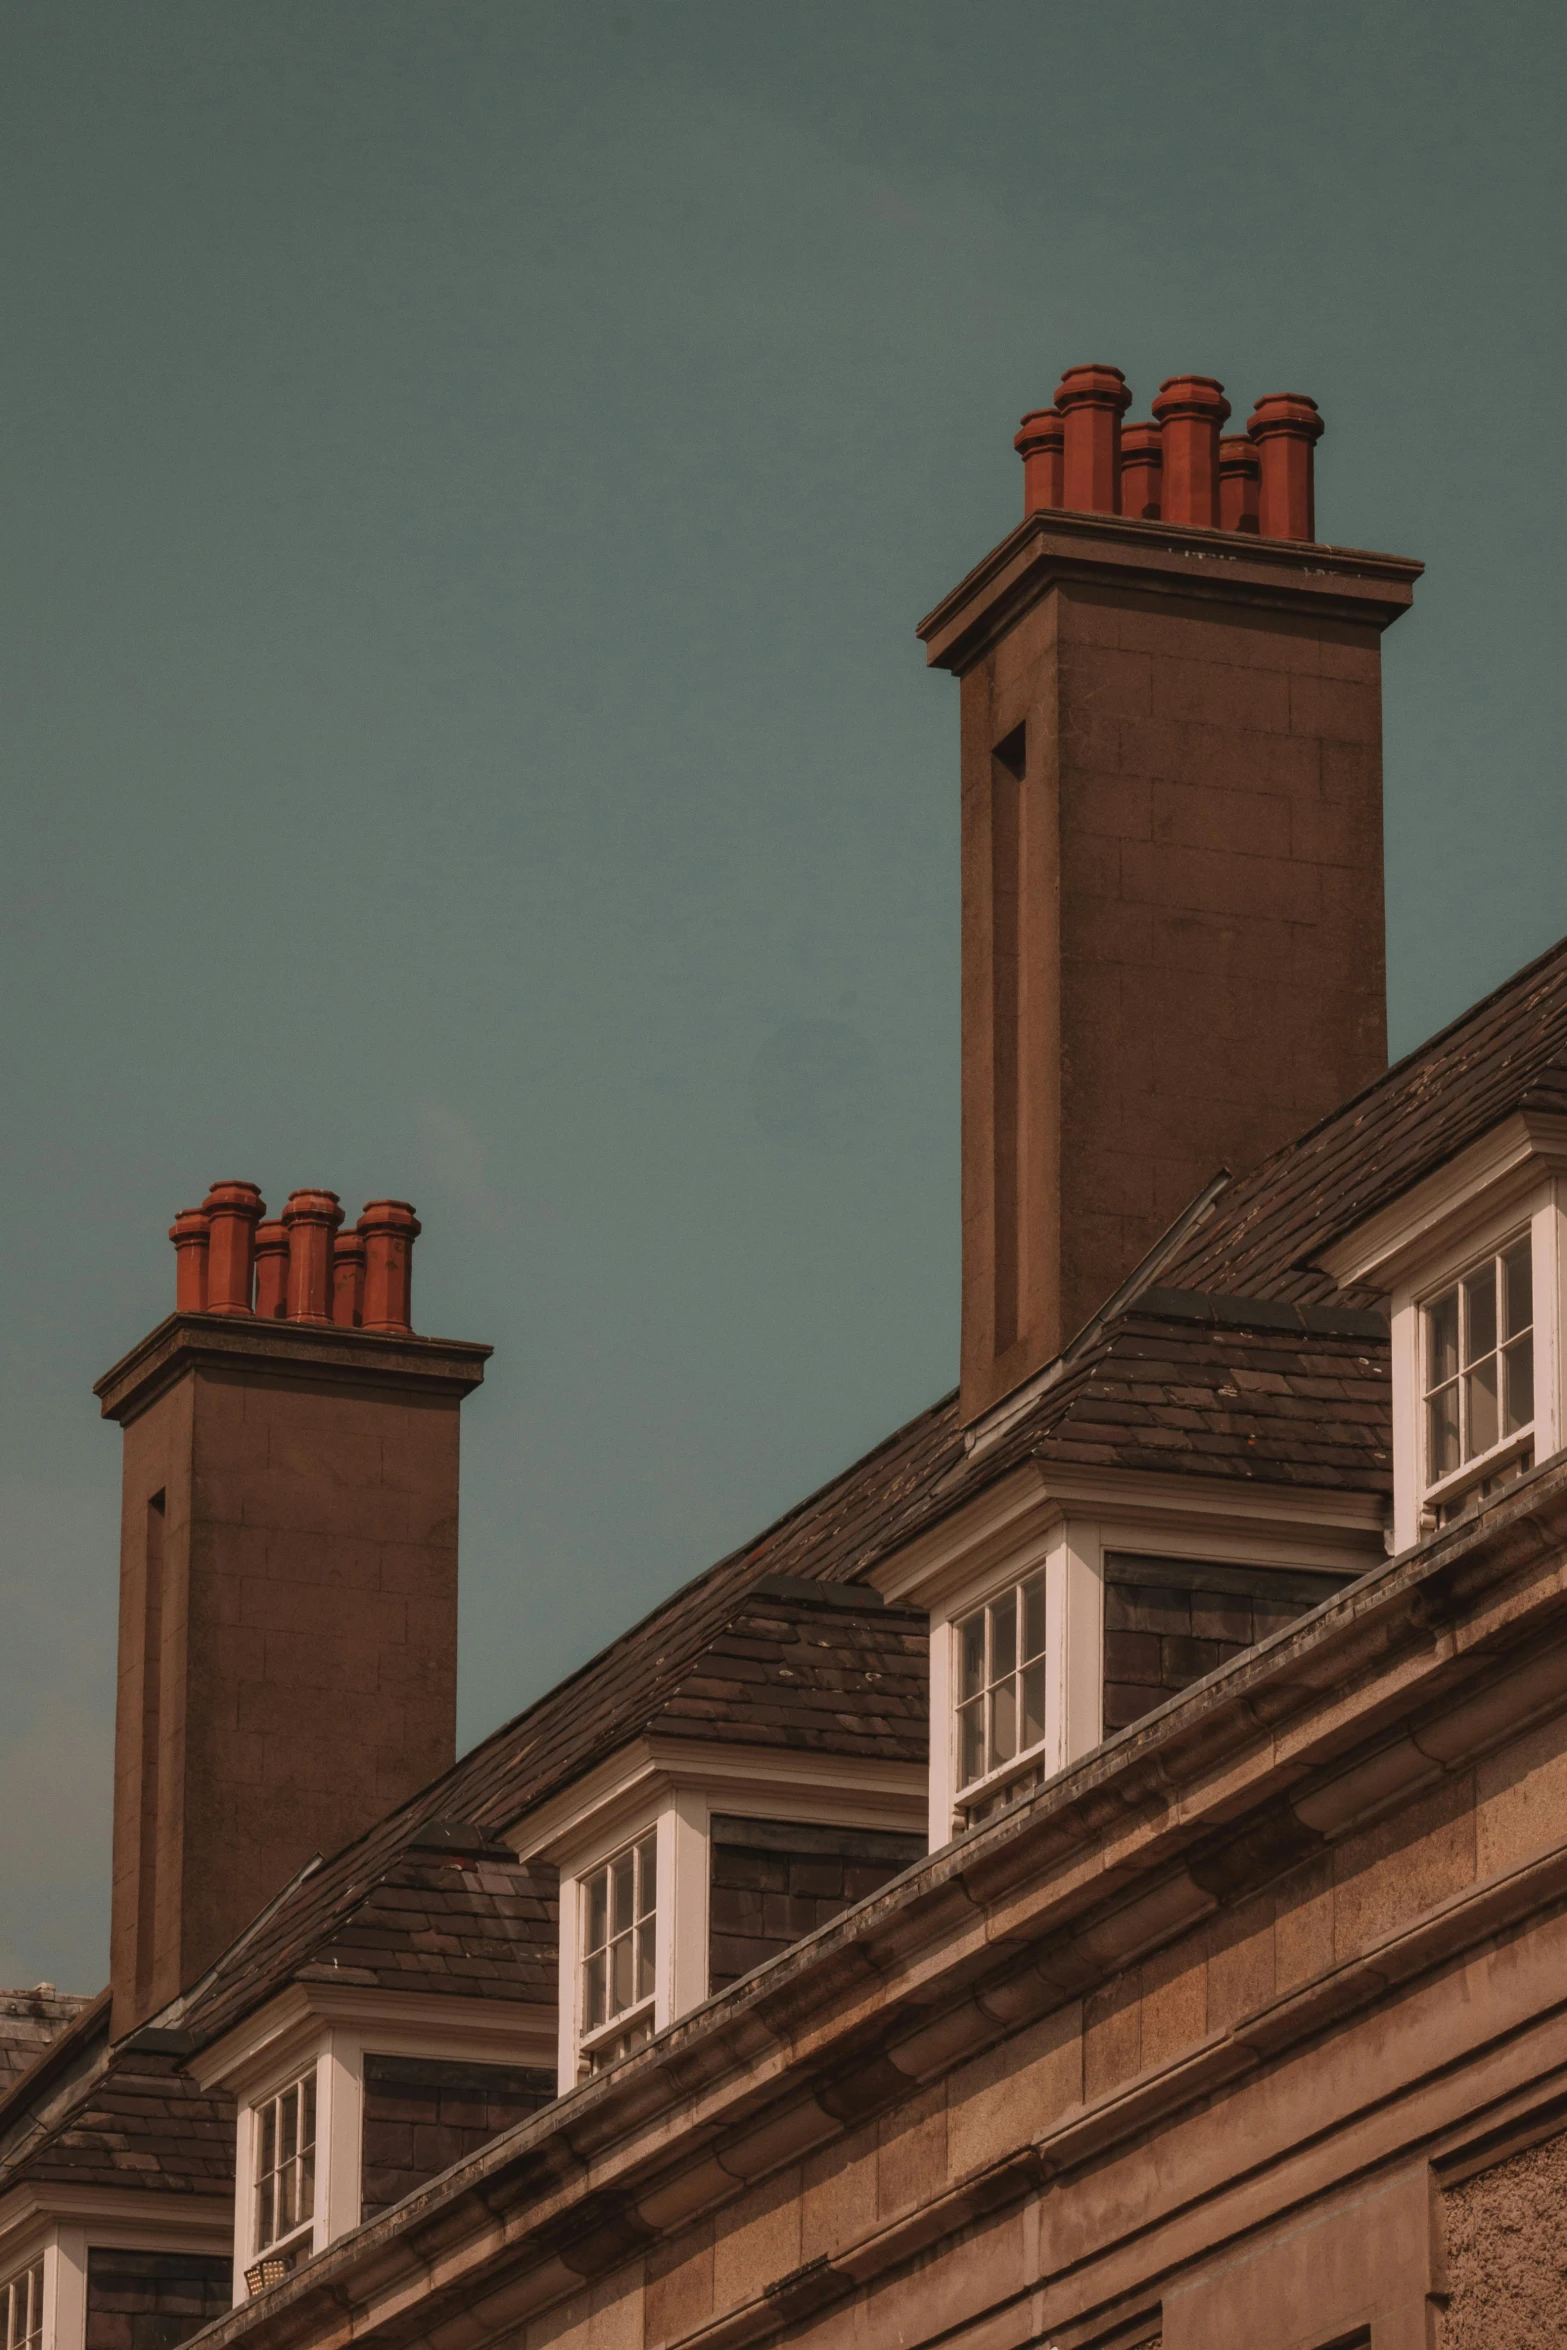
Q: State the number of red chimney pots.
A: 12